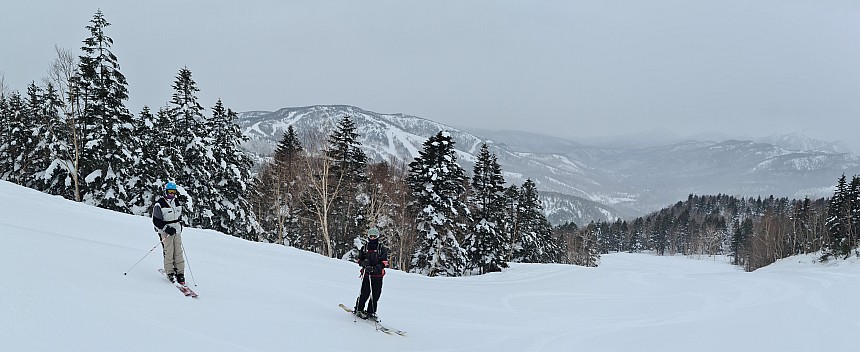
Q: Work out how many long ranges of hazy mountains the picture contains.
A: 1